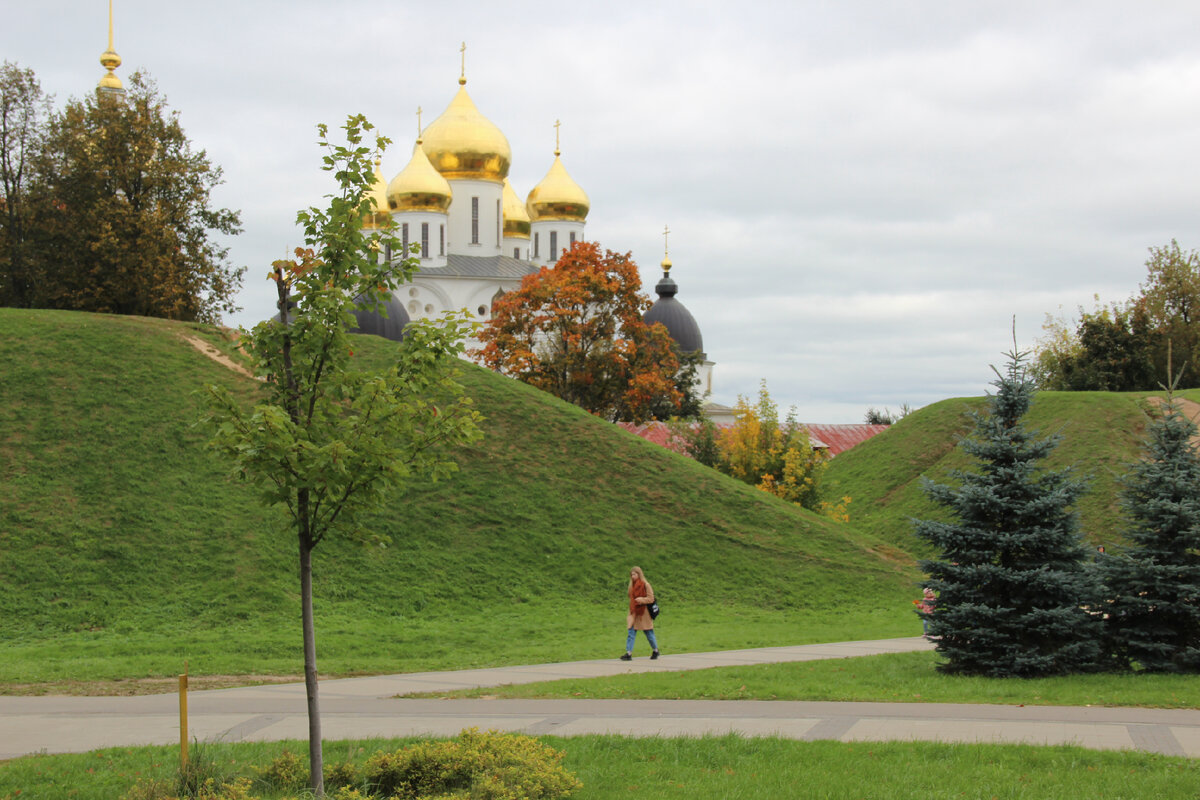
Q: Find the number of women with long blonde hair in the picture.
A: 1